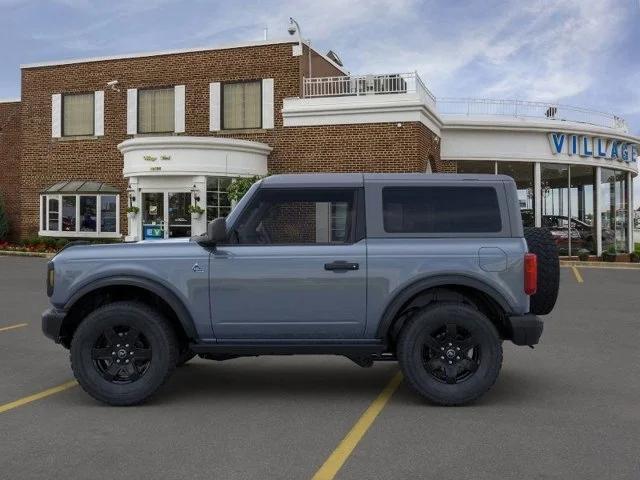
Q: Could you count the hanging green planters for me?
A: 2